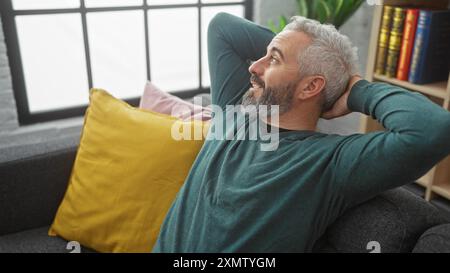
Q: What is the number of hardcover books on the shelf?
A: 4